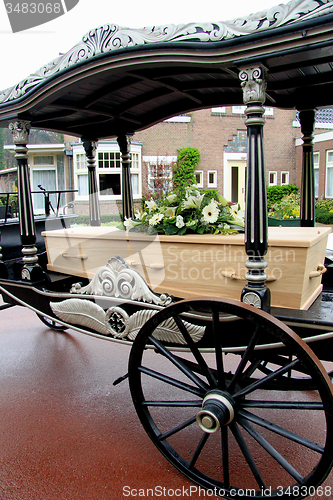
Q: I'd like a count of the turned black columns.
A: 5